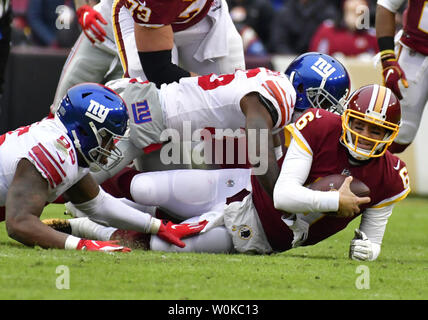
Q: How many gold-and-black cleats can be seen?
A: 1